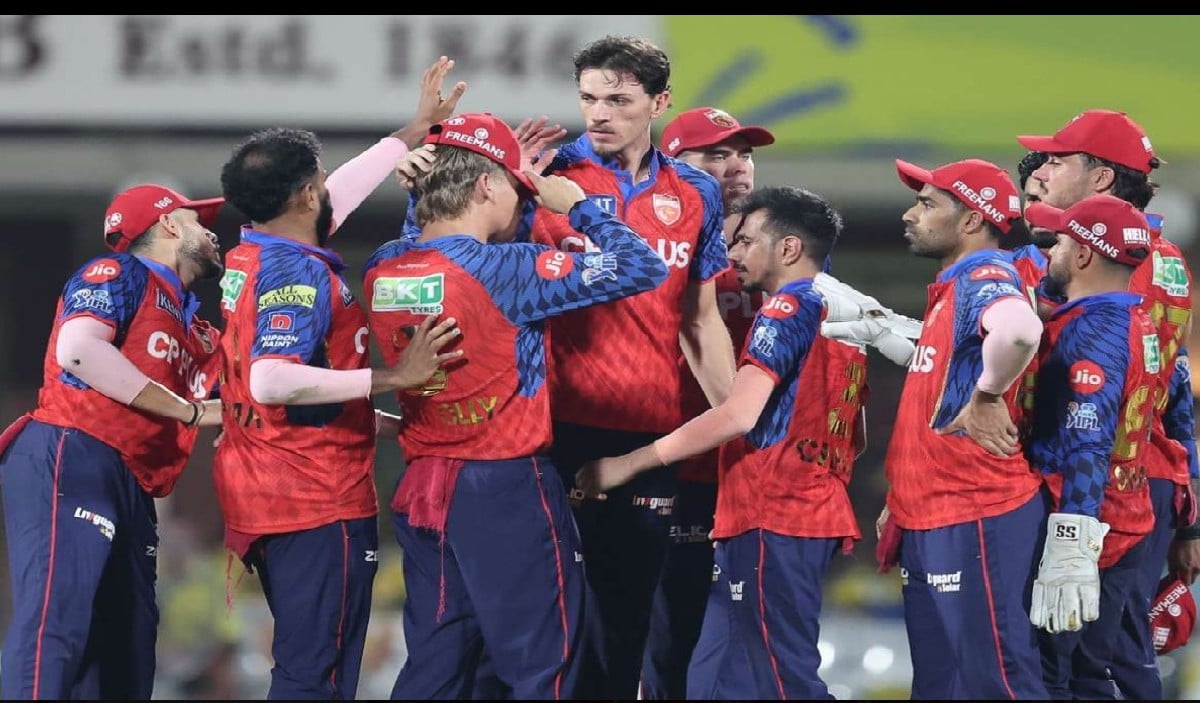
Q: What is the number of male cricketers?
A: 10